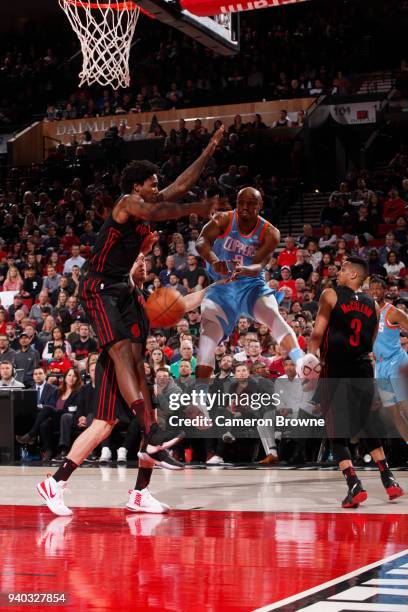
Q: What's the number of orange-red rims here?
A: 1